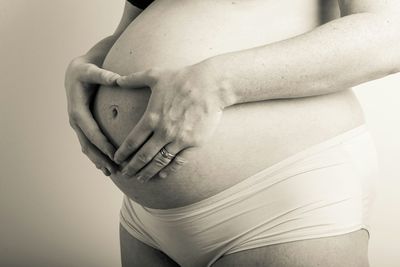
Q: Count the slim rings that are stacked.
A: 2